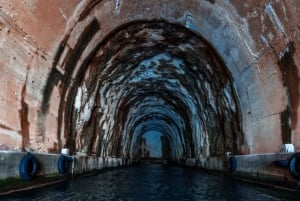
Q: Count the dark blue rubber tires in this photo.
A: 4